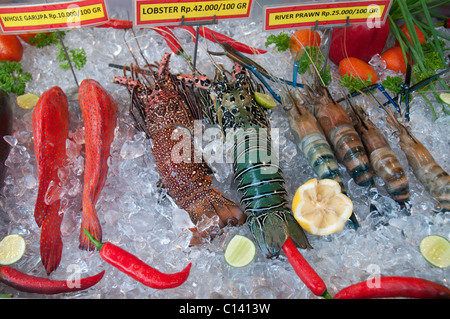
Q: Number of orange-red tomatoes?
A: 6